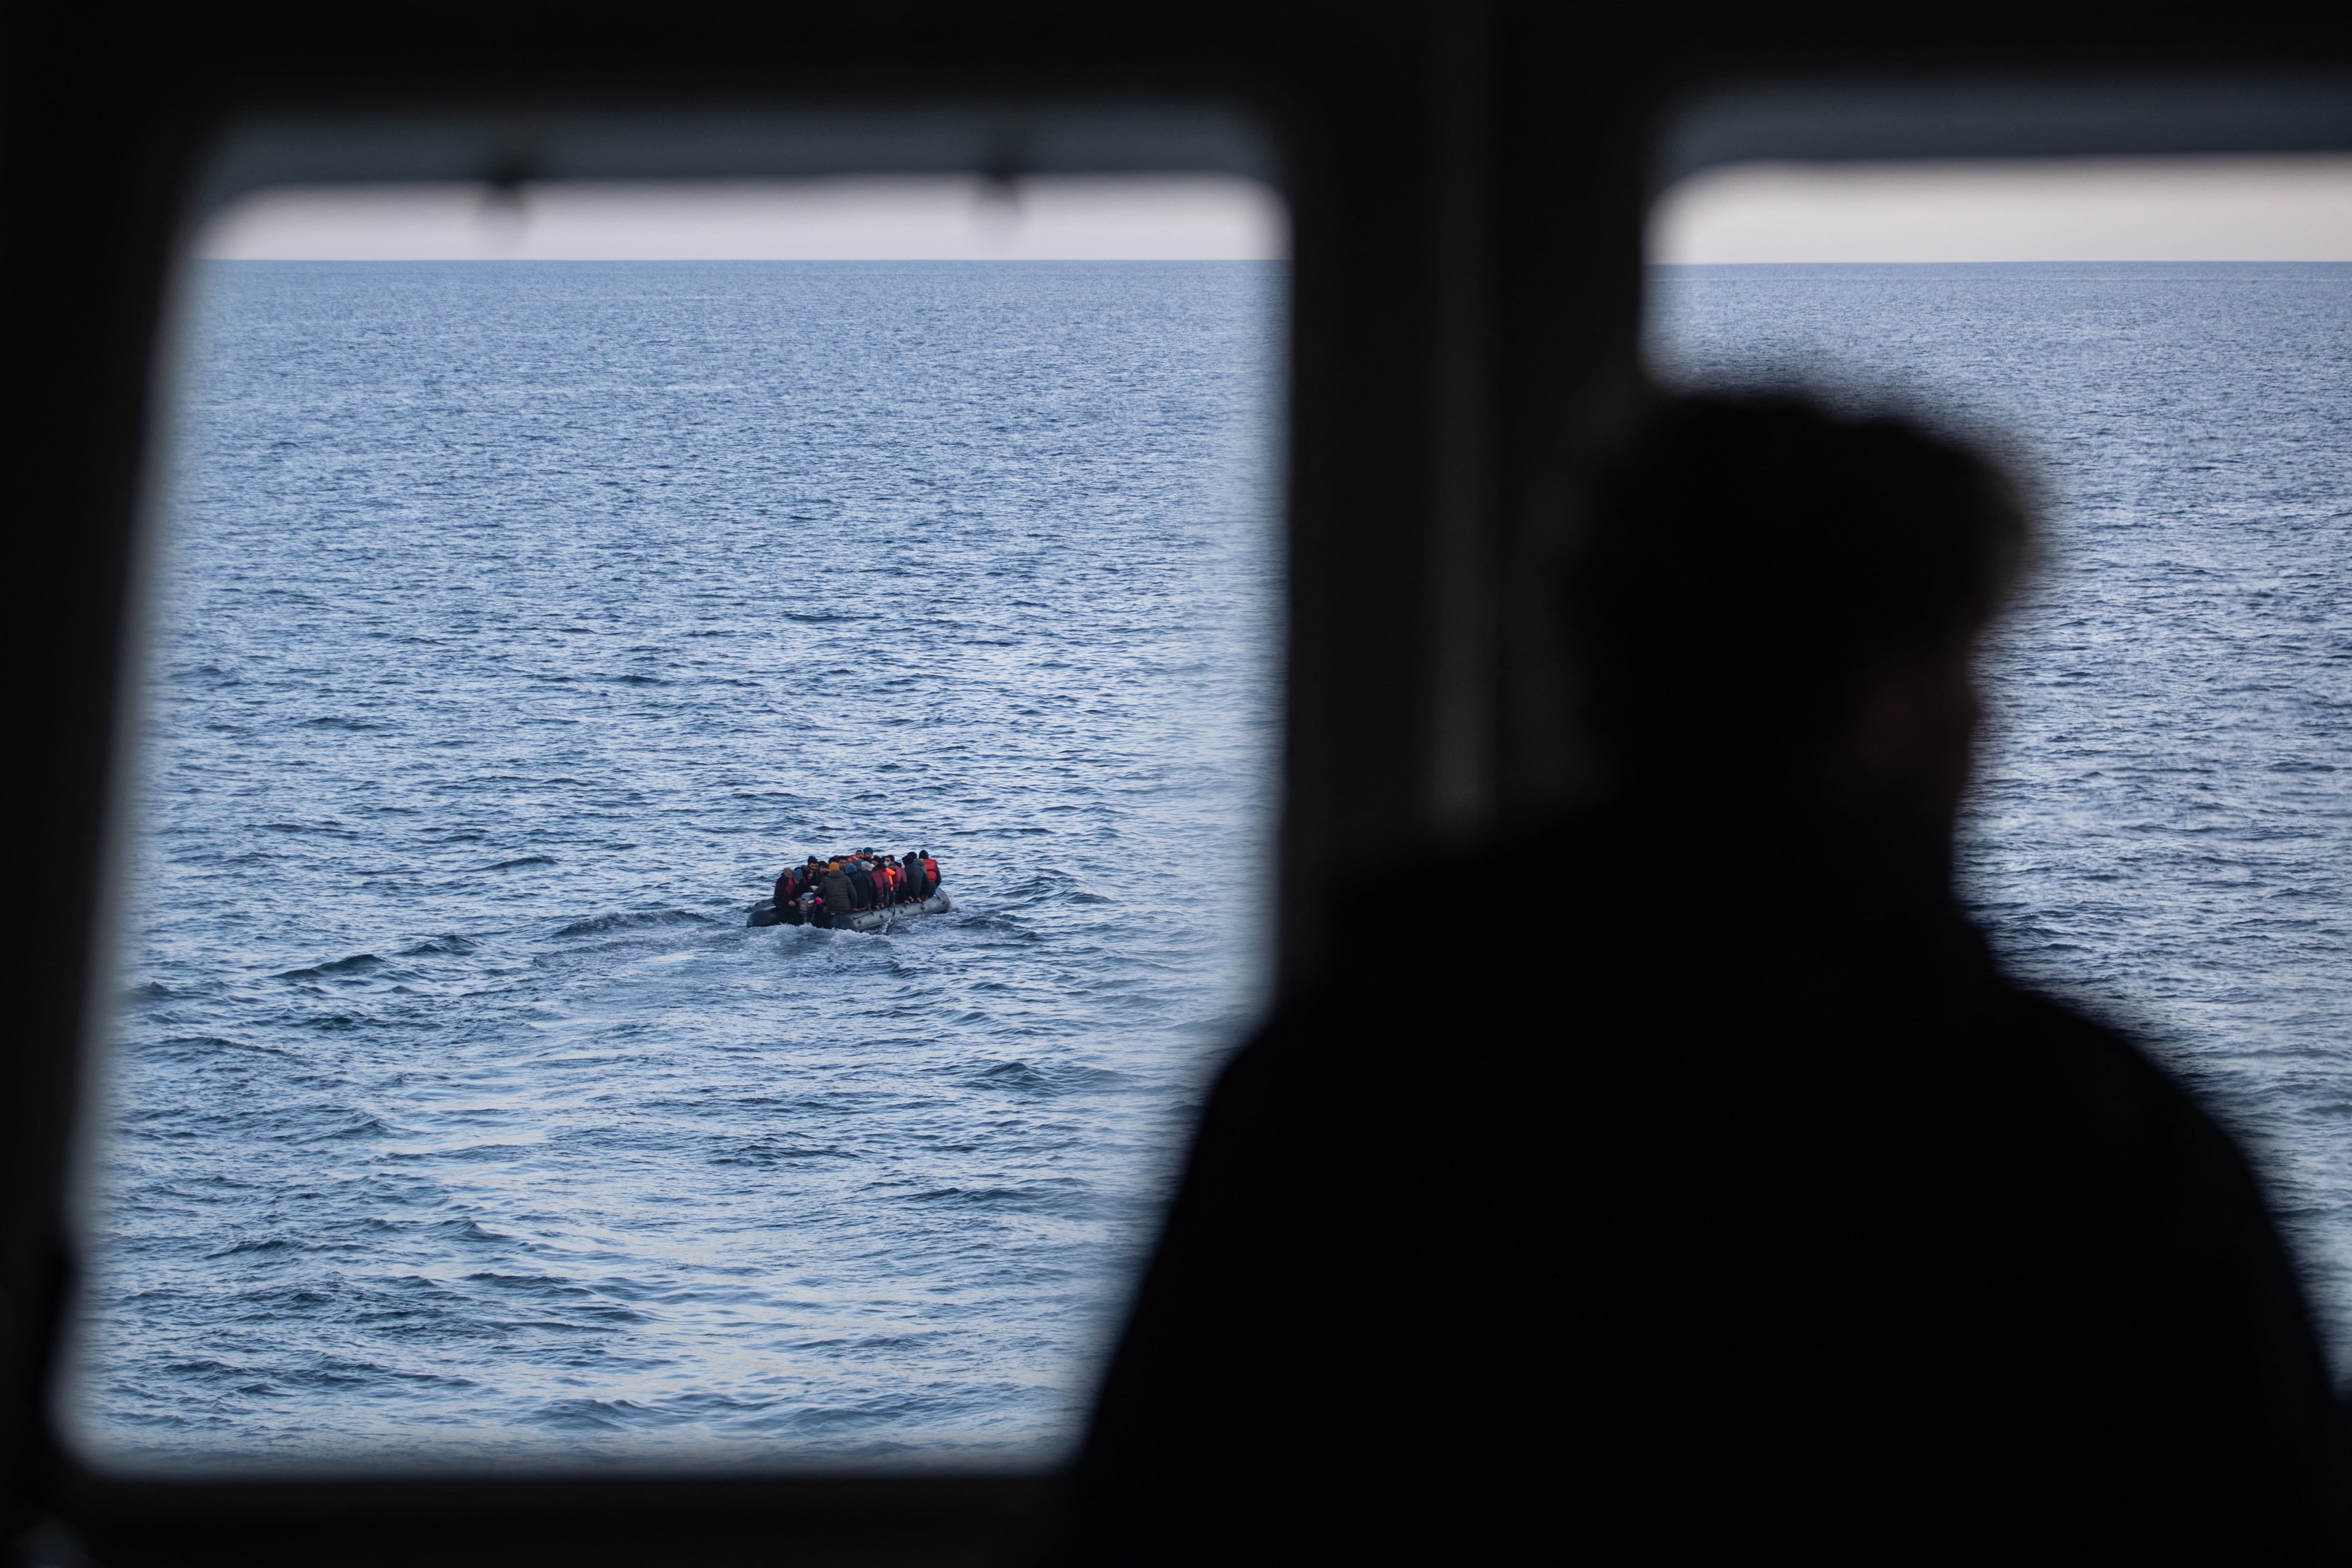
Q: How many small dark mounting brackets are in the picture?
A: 2